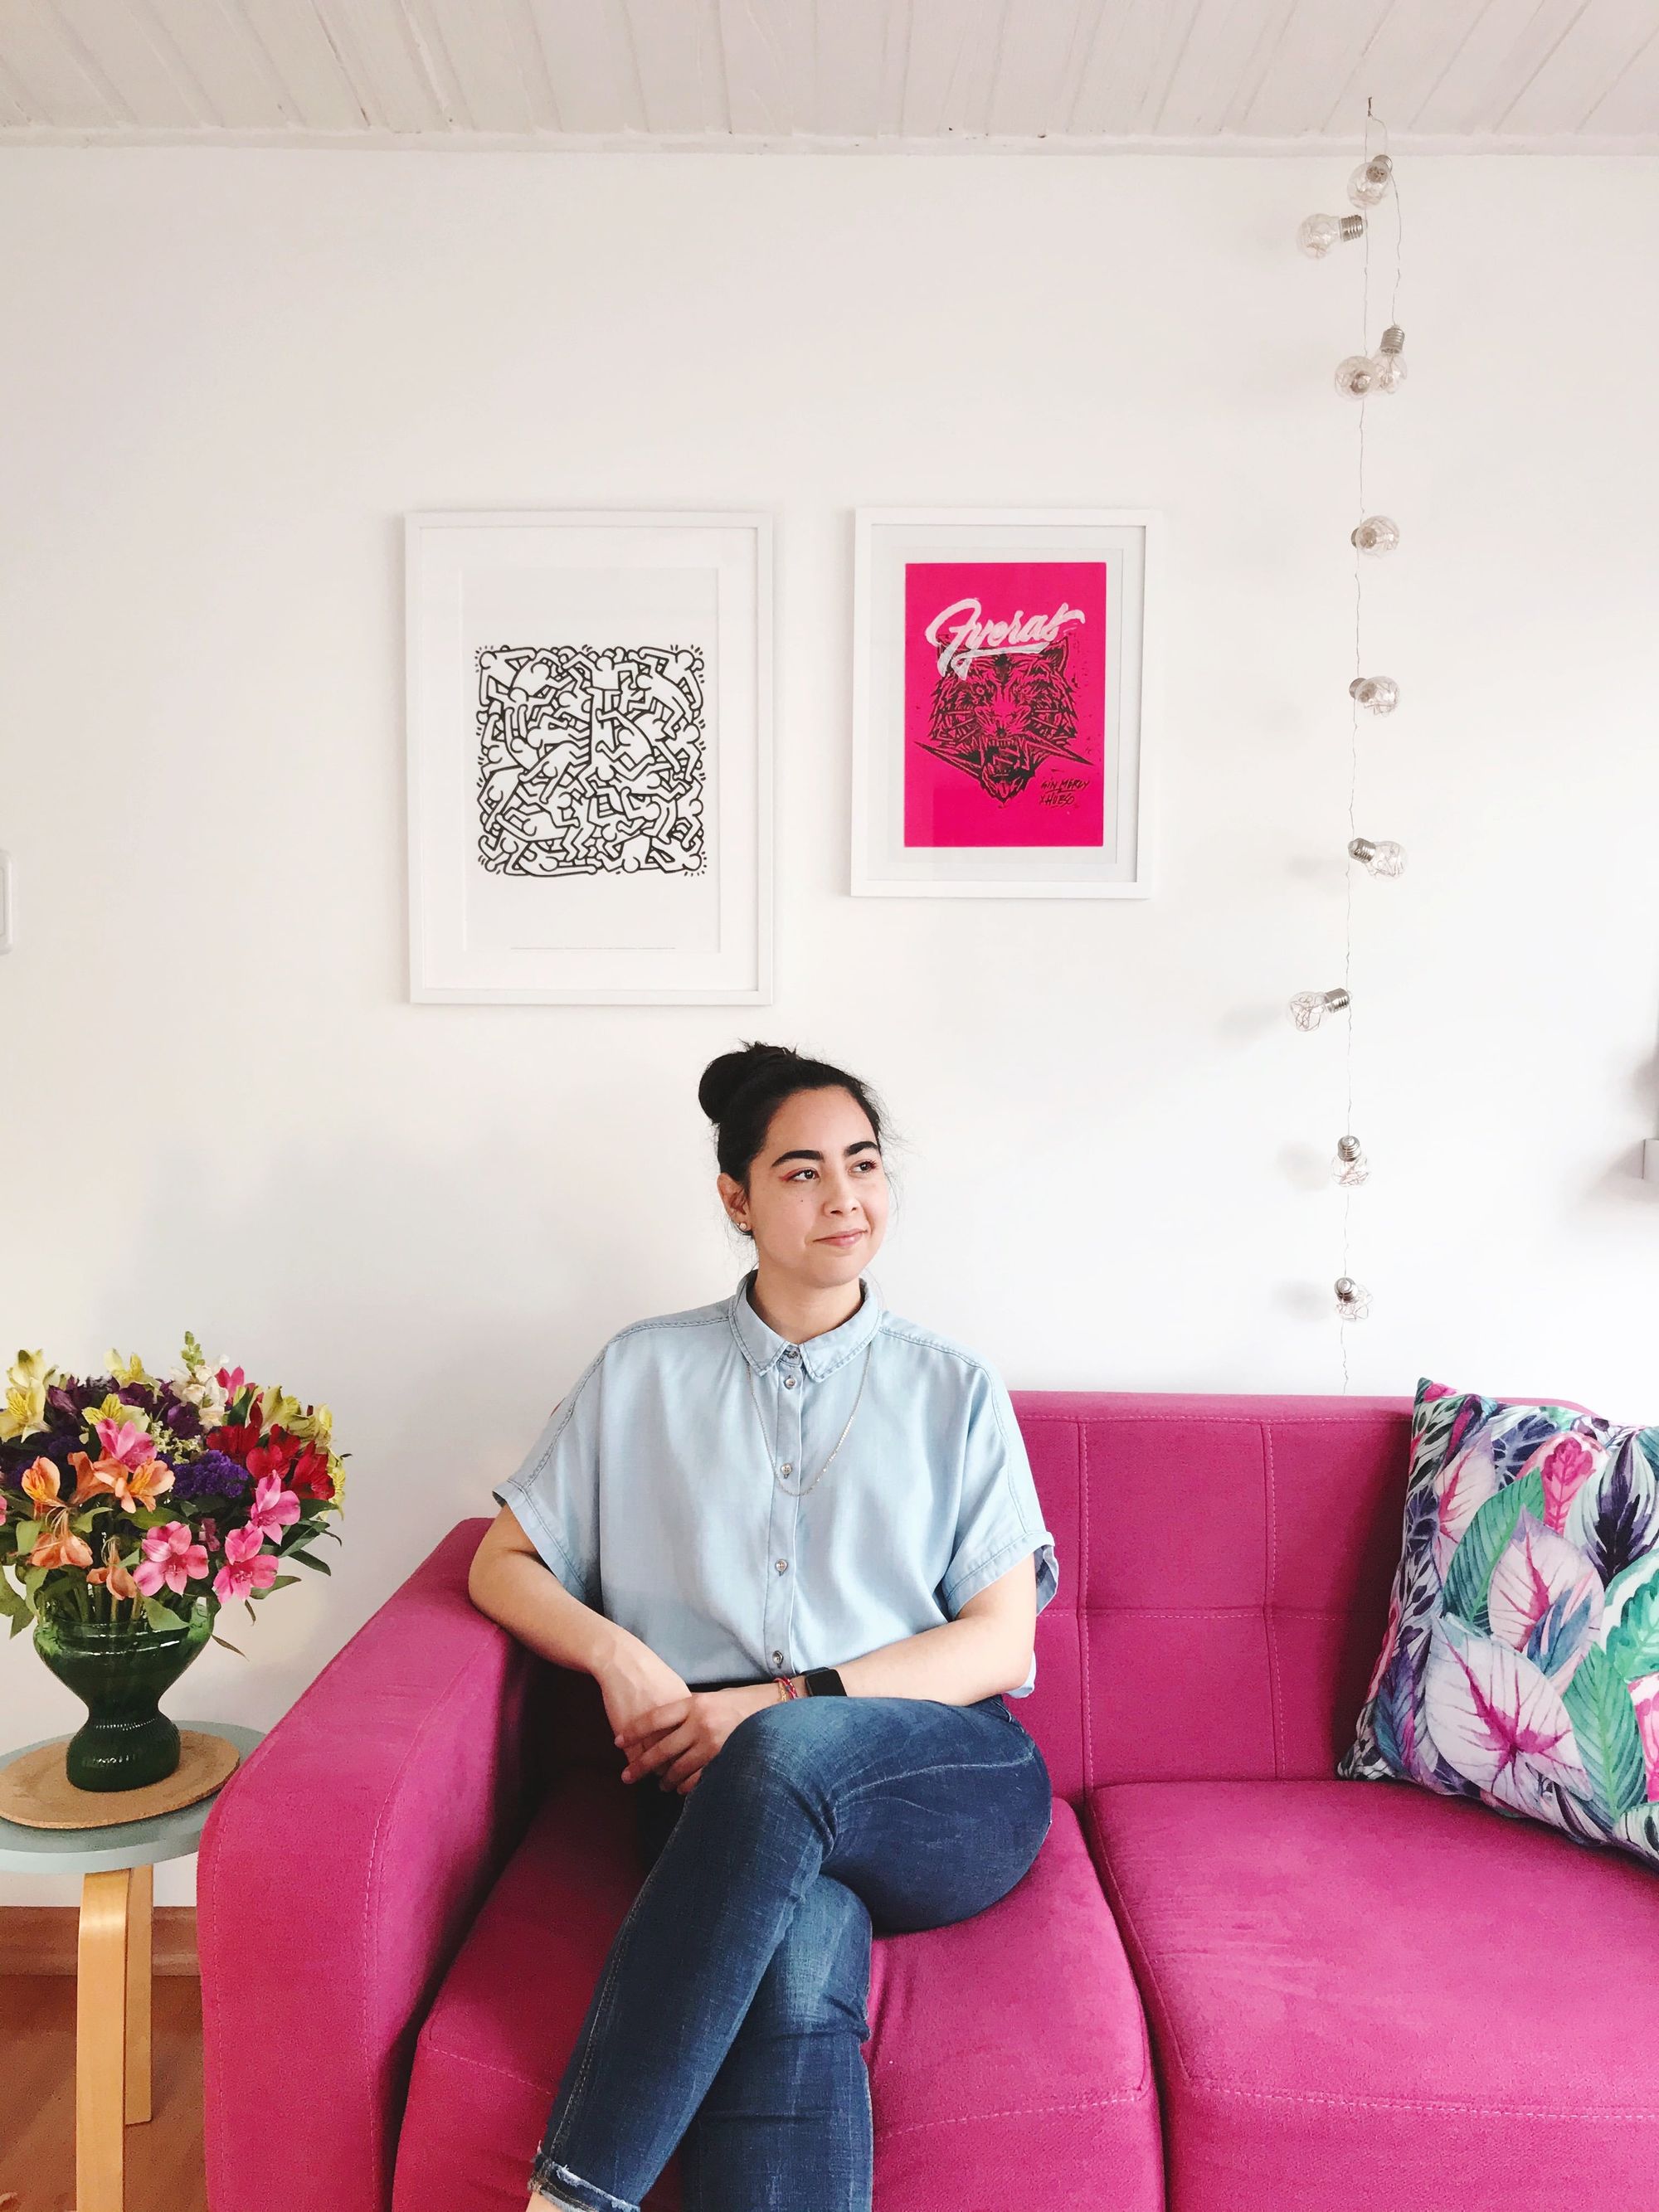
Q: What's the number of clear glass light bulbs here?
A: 10